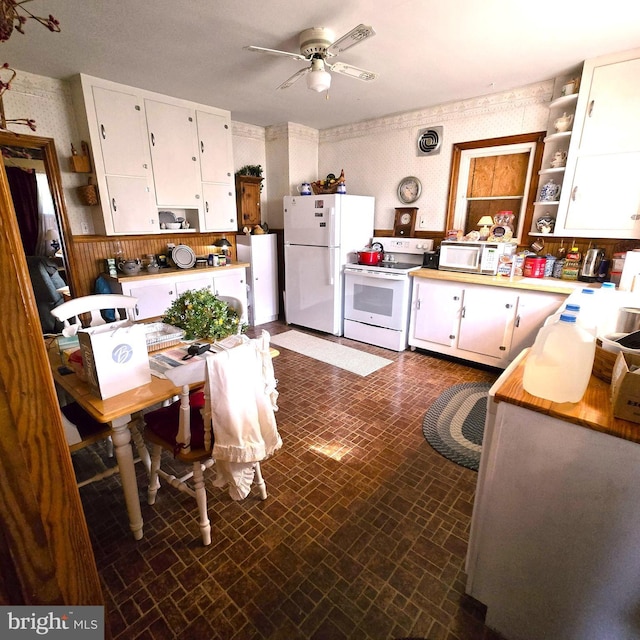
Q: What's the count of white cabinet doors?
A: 14